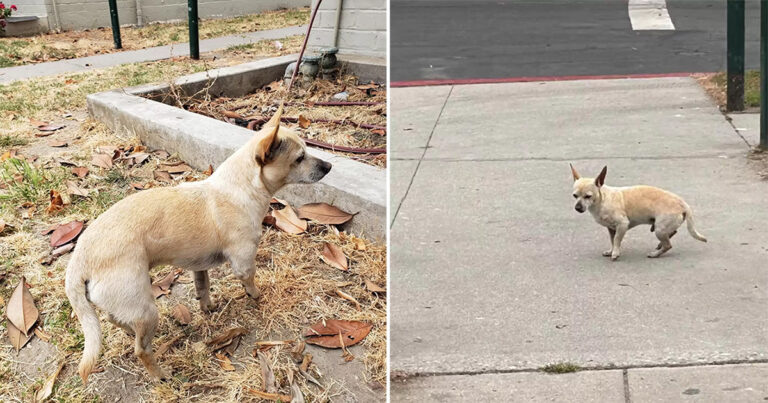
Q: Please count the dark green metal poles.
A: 4